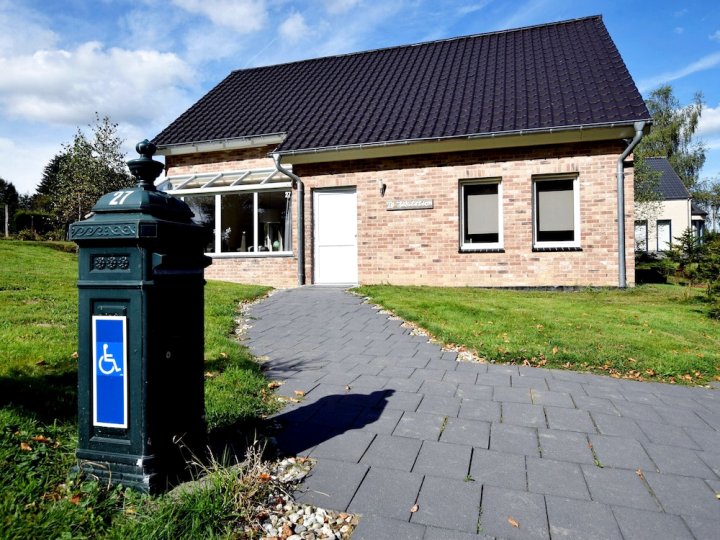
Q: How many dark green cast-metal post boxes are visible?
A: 1